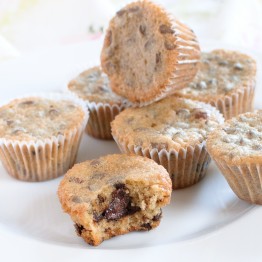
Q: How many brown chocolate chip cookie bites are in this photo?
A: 7